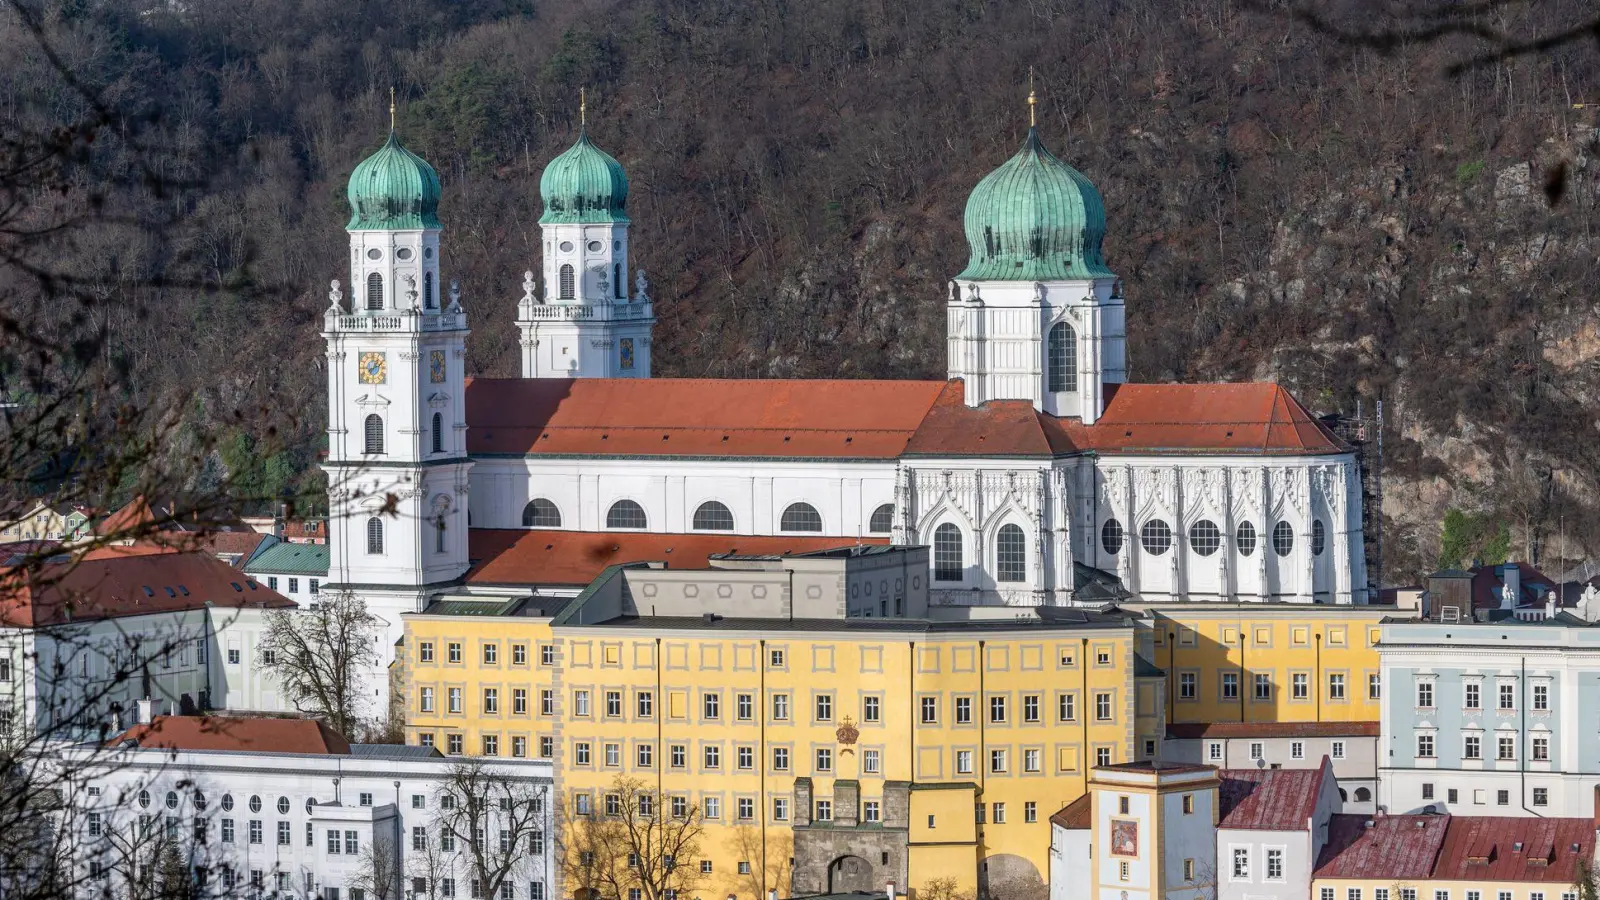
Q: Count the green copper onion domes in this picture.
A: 3